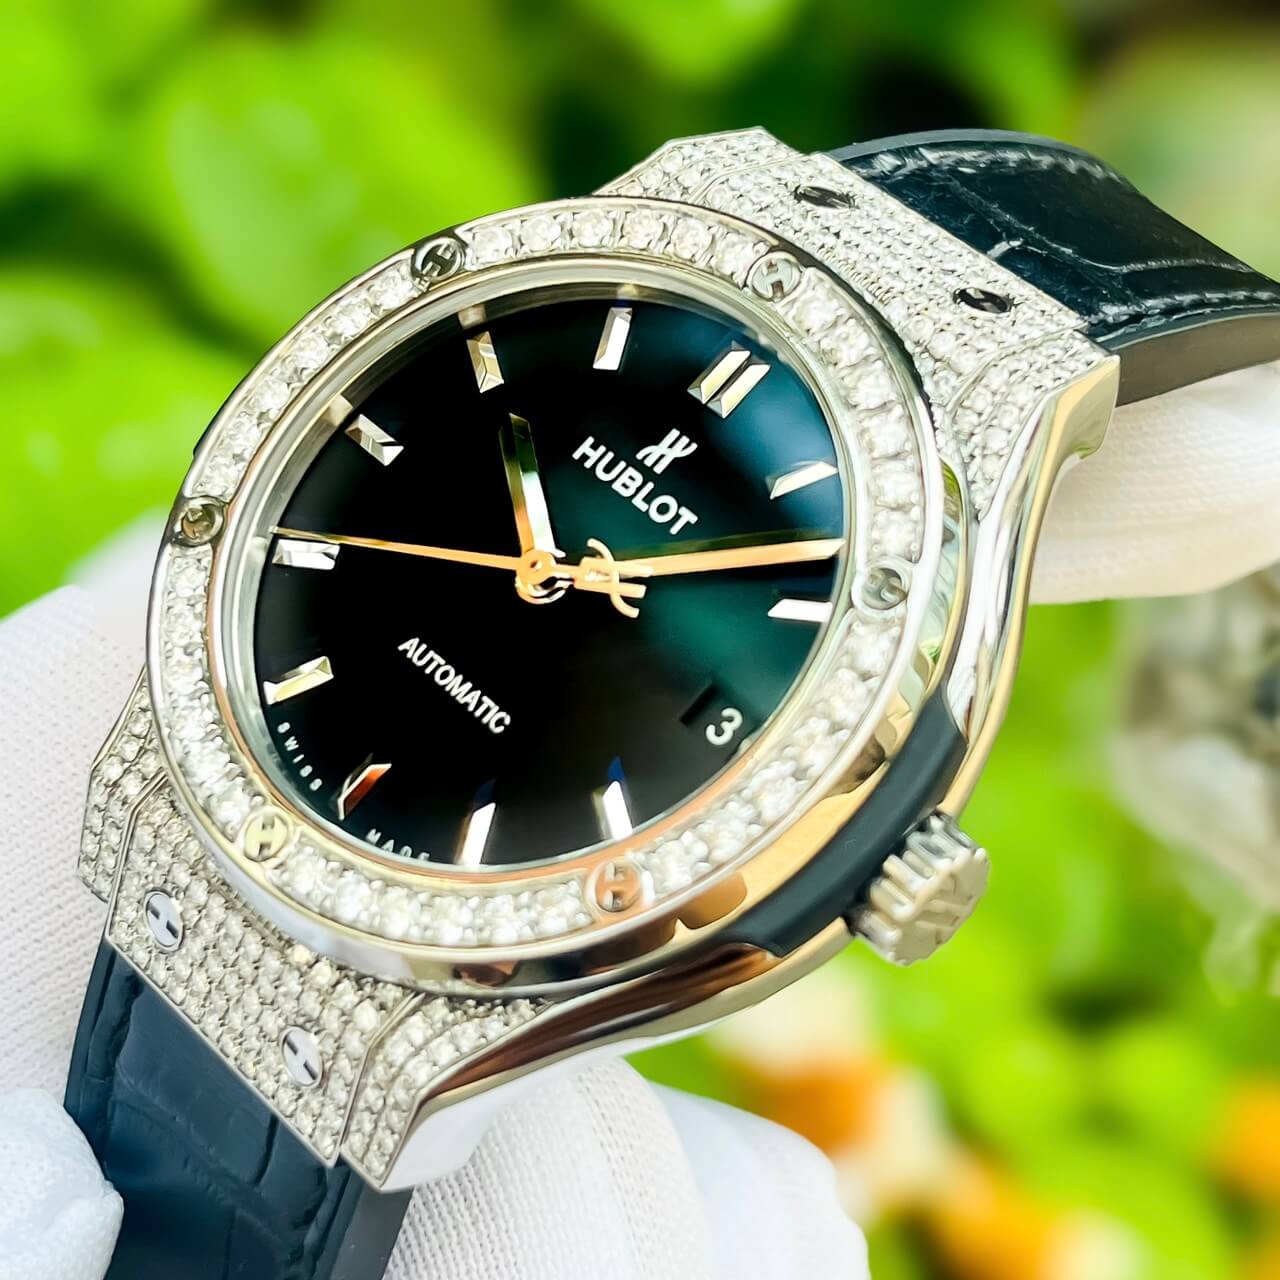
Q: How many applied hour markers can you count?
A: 11